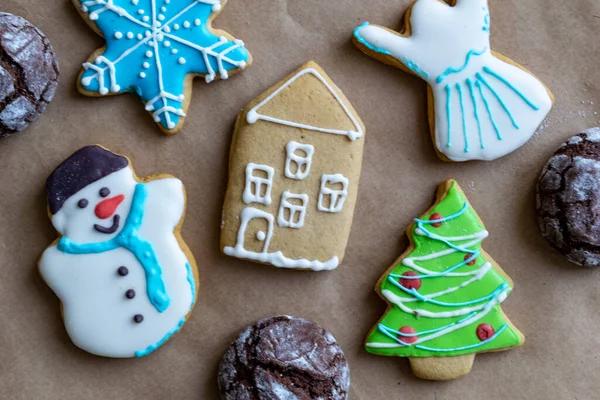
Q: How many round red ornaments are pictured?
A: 5